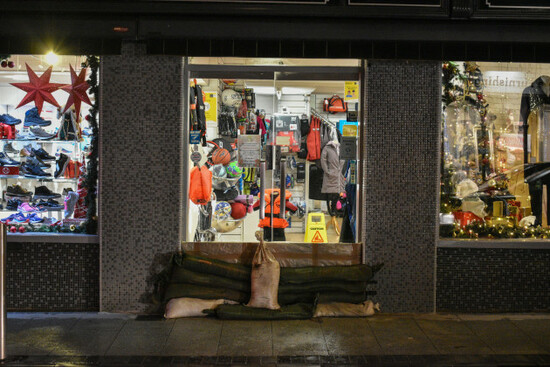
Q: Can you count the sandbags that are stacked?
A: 10